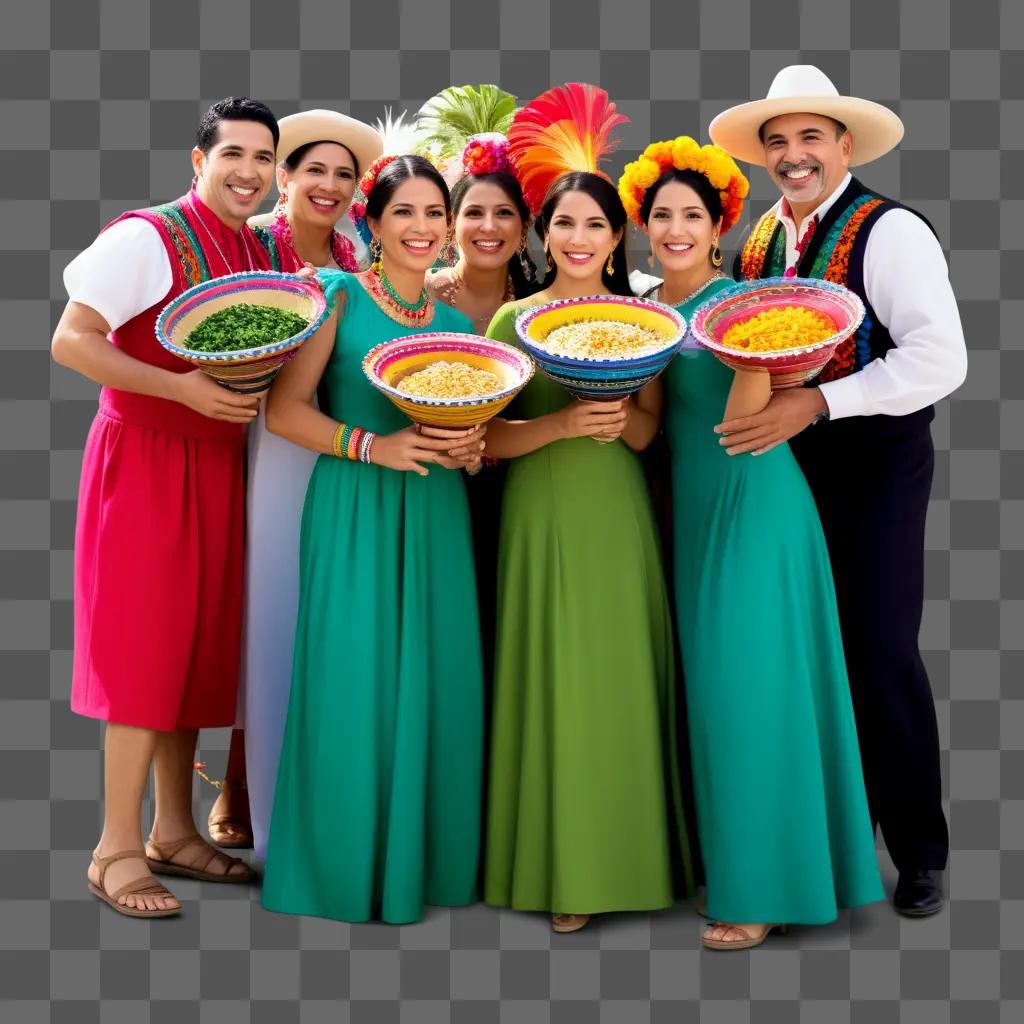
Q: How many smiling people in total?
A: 7